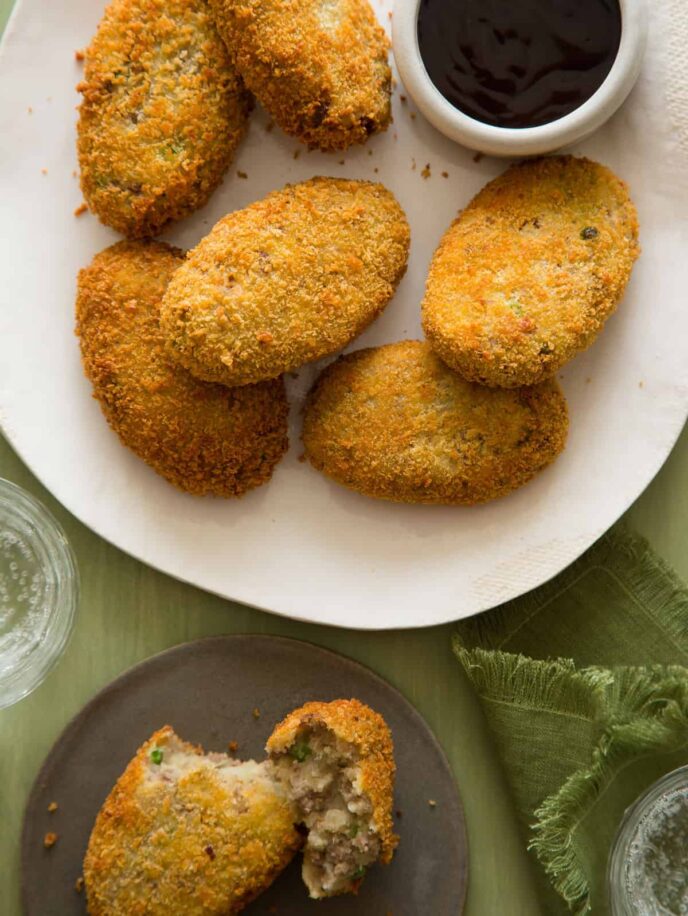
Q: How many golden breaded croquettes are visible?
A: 7